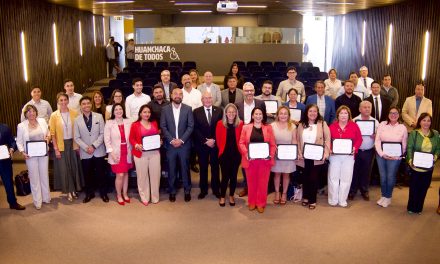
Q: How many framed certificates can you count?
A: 14